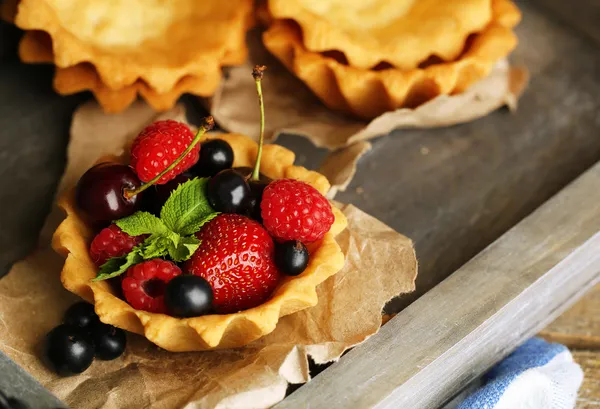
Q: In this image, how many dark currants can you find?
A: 7